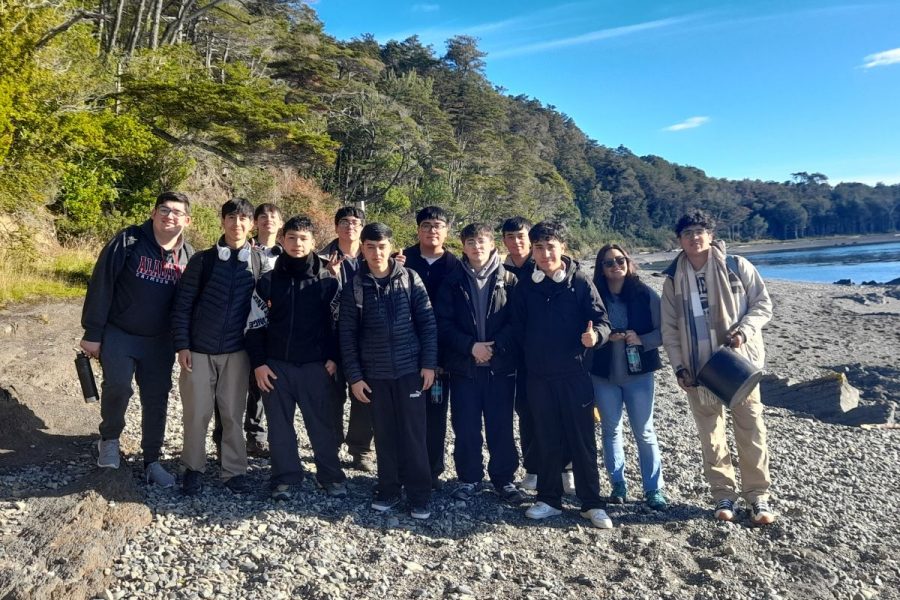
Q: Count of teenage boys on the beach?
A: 11